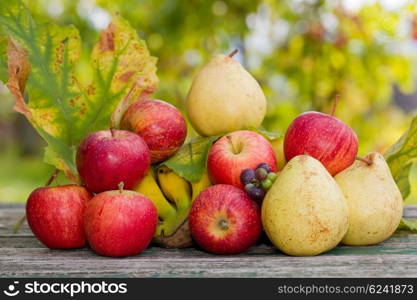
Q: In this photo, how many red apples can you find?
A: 7